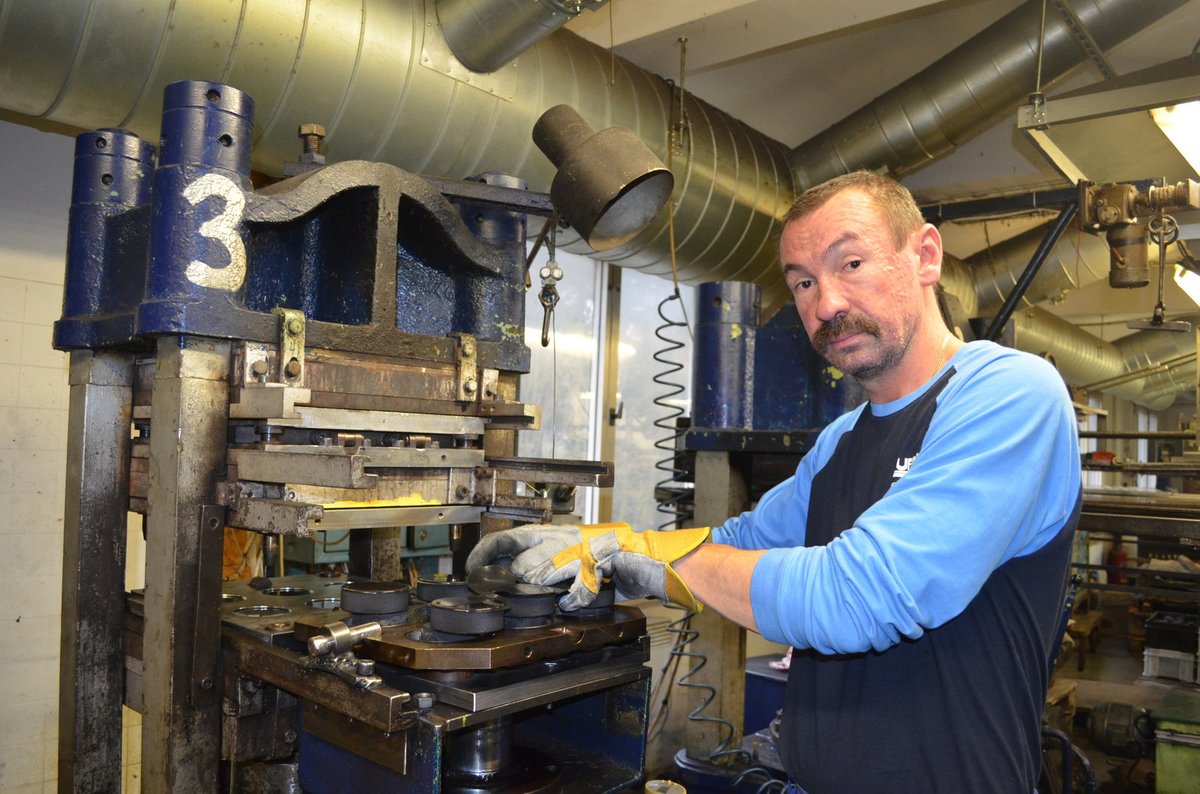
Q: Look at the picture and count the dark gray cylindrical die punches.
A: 5